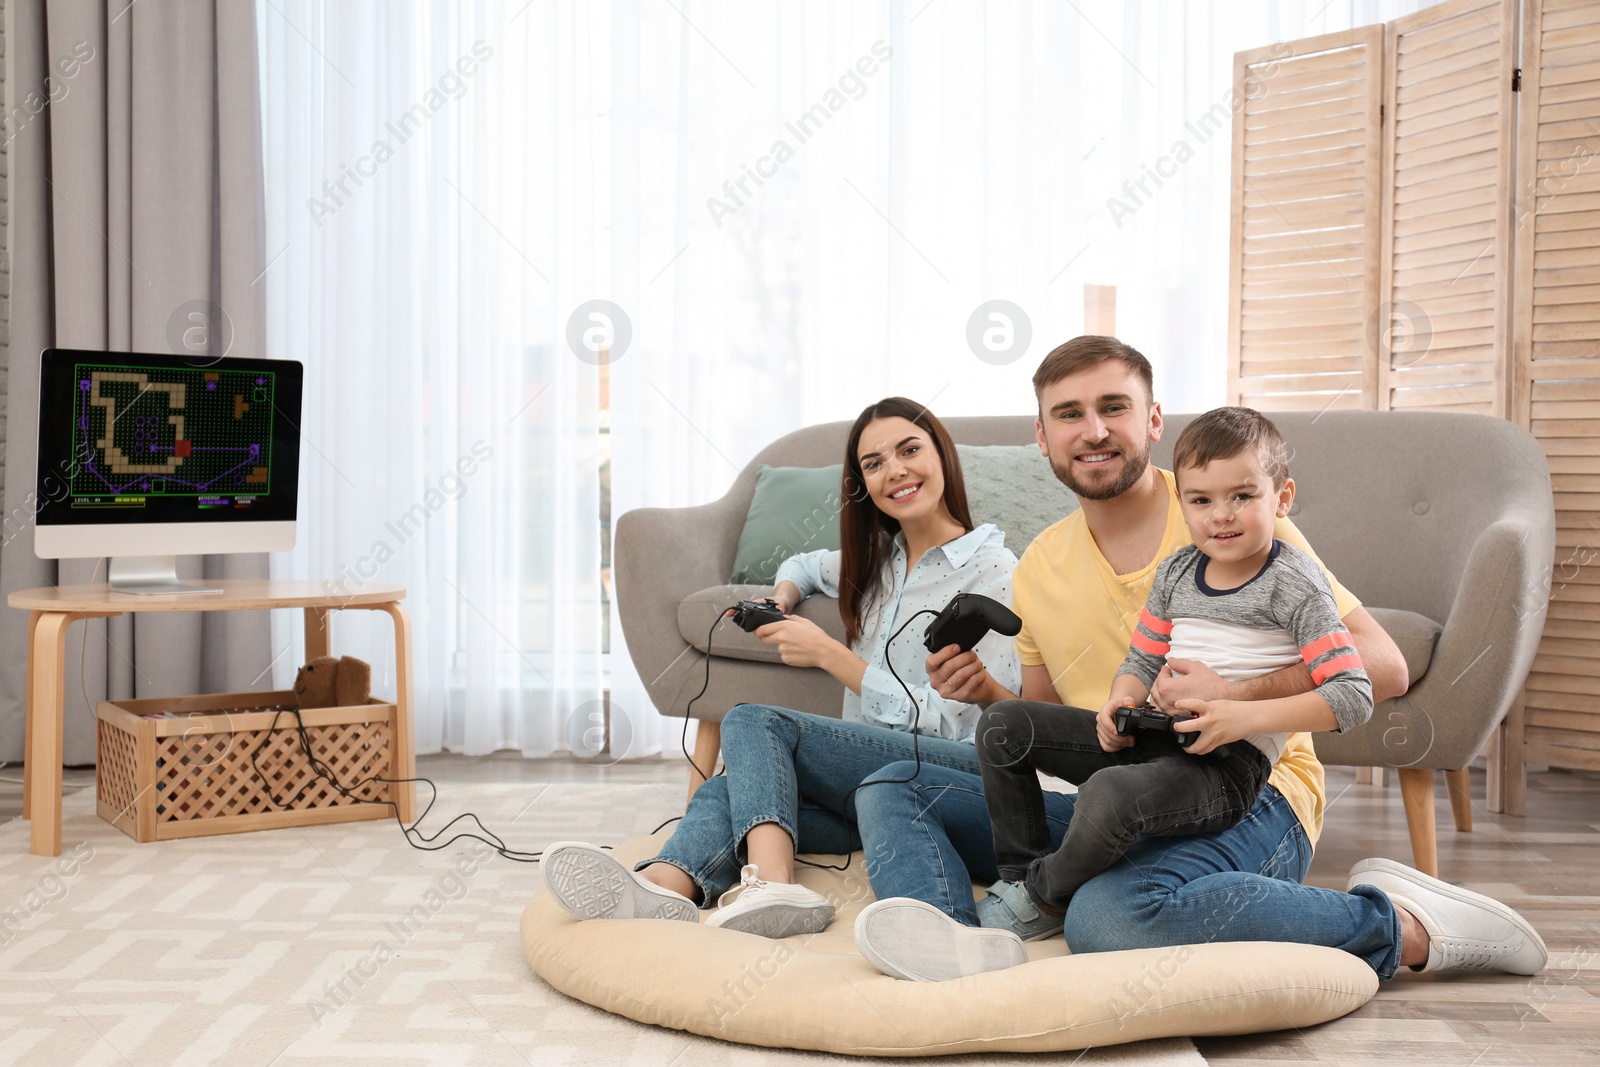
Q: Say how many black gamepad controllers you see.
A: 3